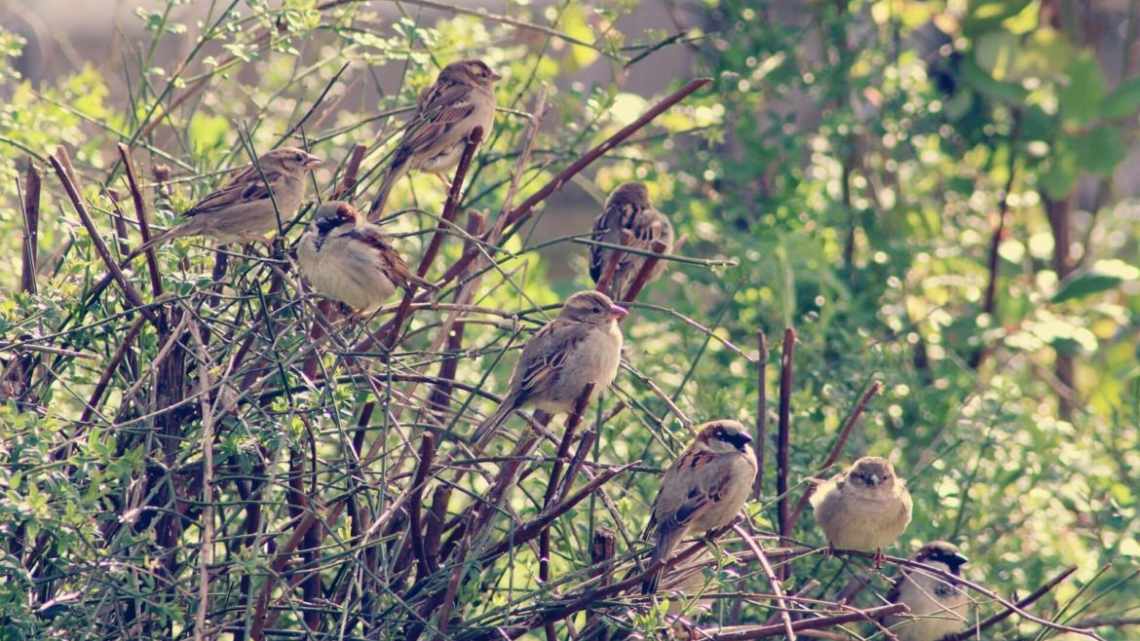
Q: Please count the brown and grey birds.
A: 8